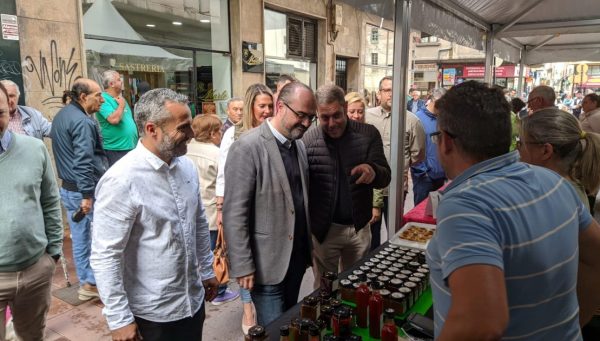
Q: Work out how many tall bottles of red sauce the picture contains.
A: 3